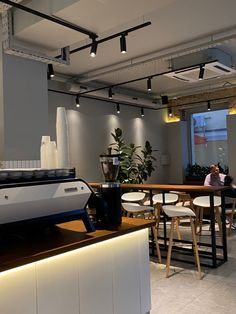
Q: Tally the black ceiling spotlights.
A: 11